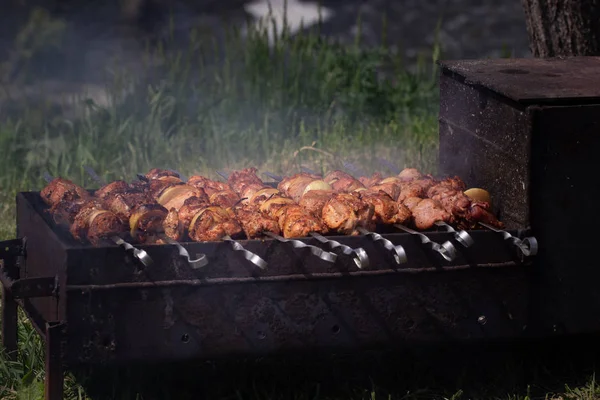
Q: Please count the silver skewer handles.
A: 9